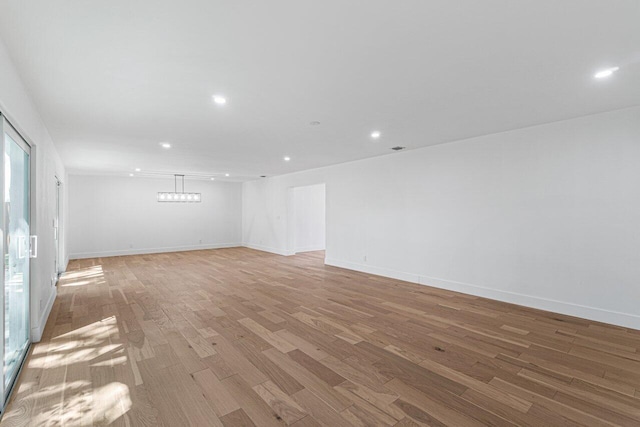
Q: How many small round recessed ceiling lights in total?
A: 9